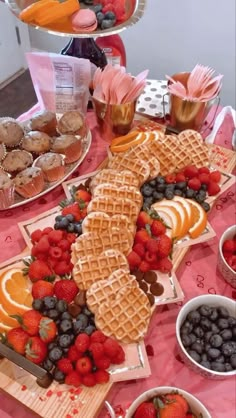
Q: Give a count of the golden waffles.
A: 13